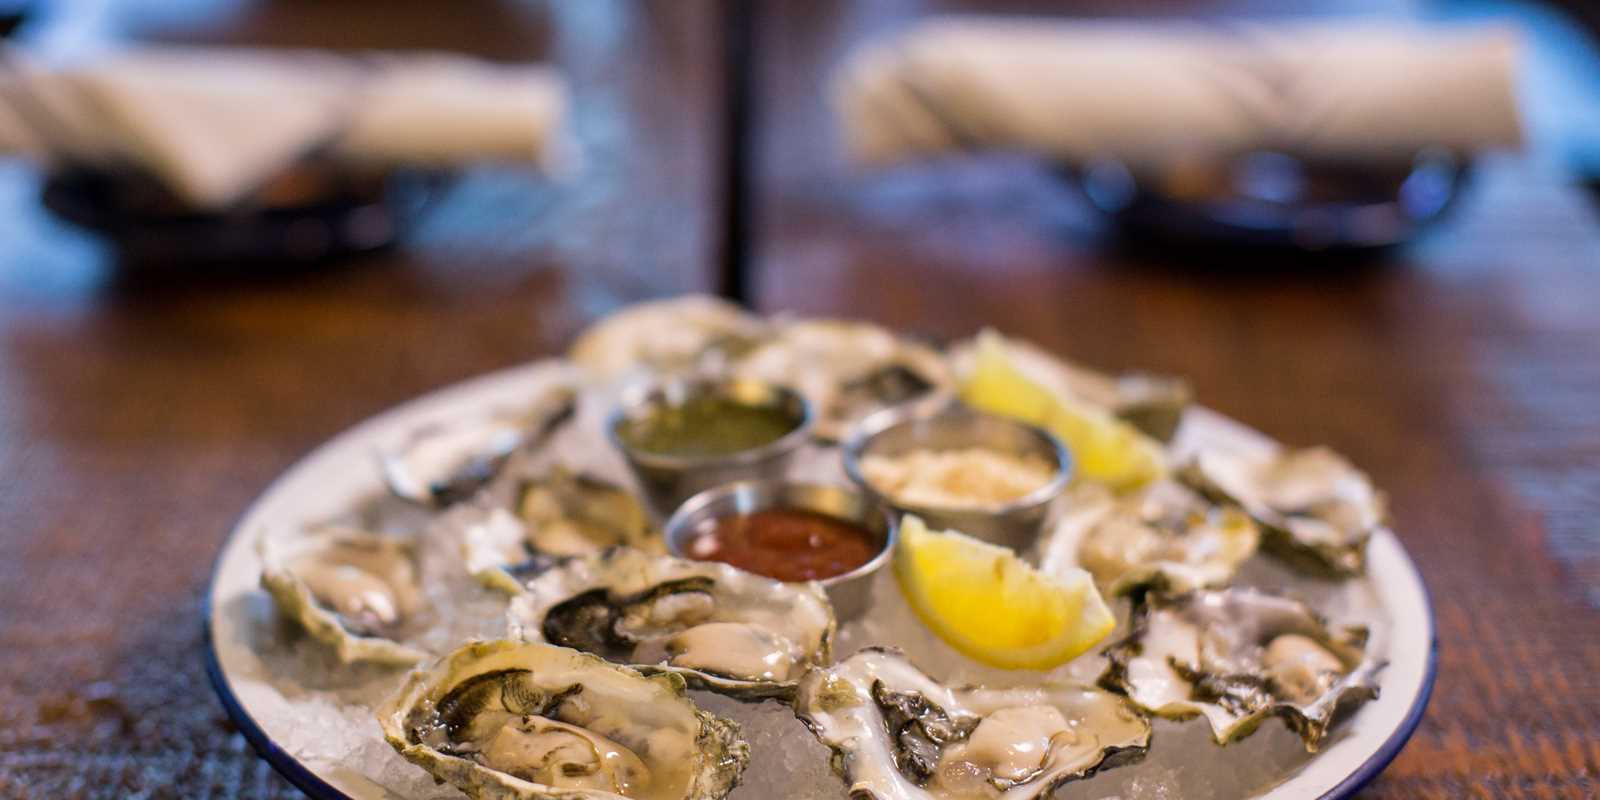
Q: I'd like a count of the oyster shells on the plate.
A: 12